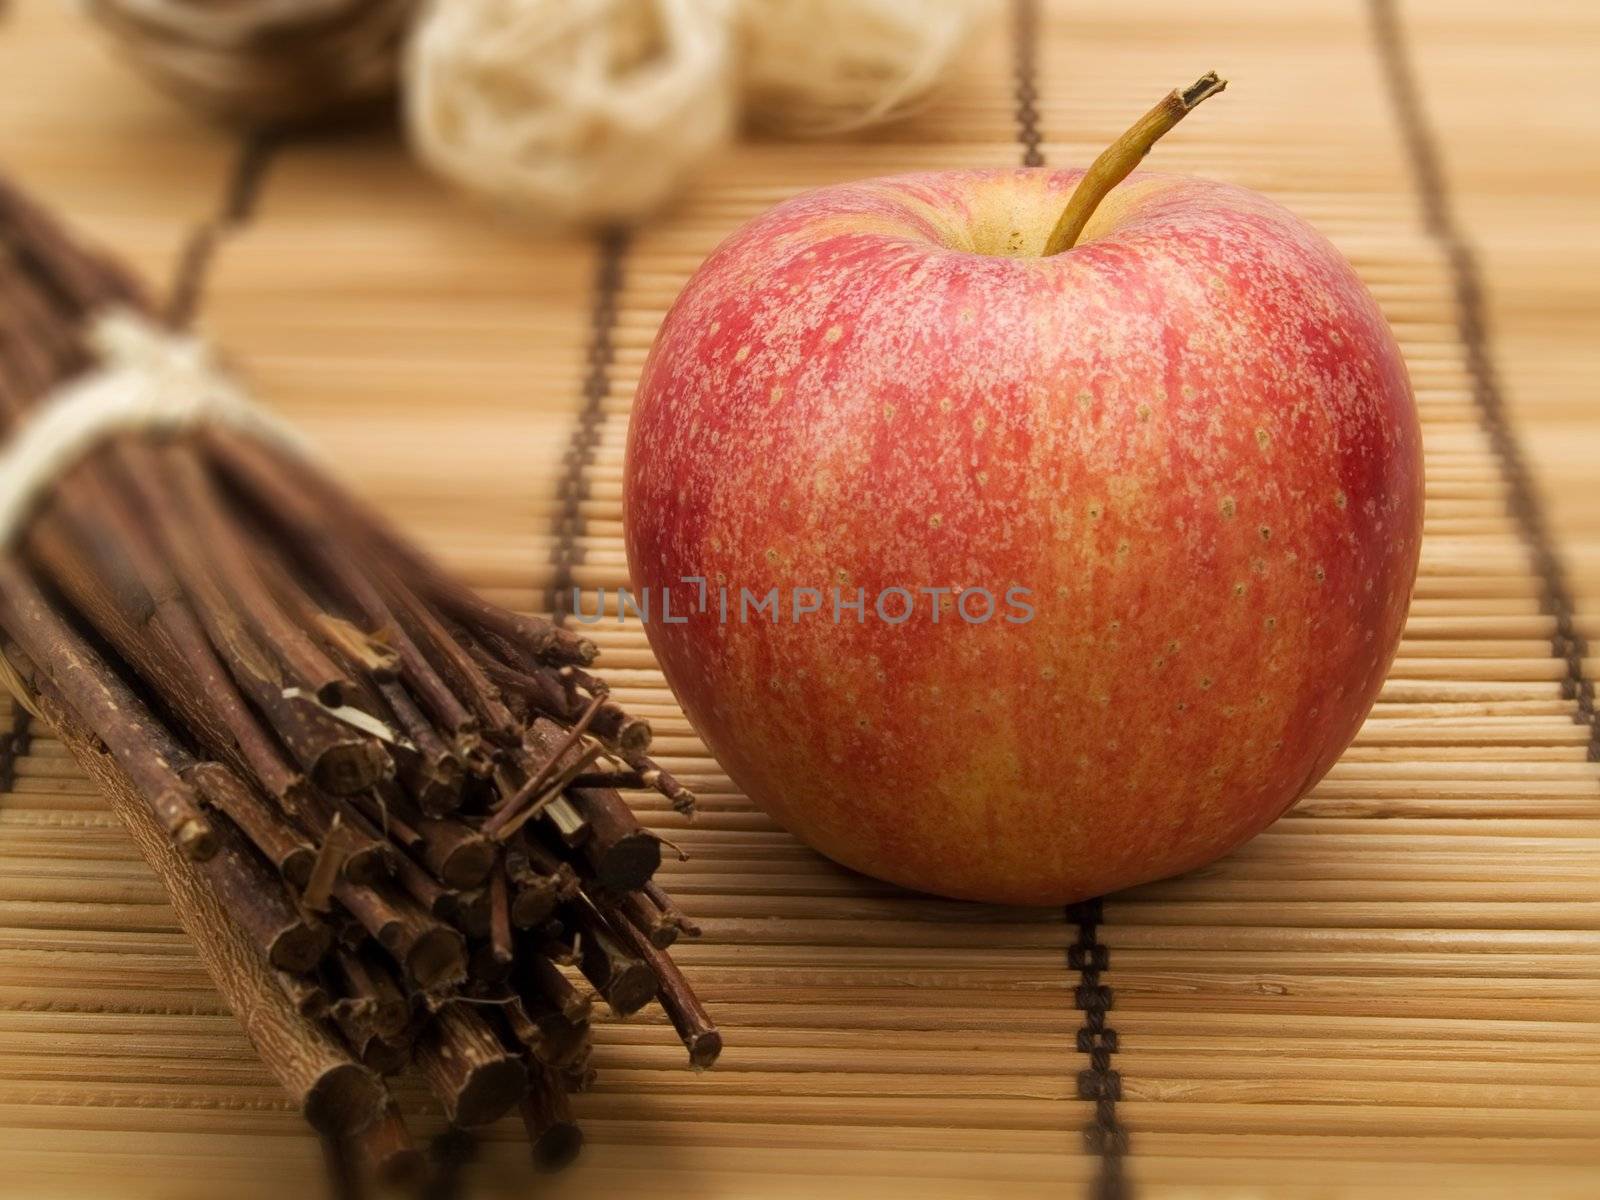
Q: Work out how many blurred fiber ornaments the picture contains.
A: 3